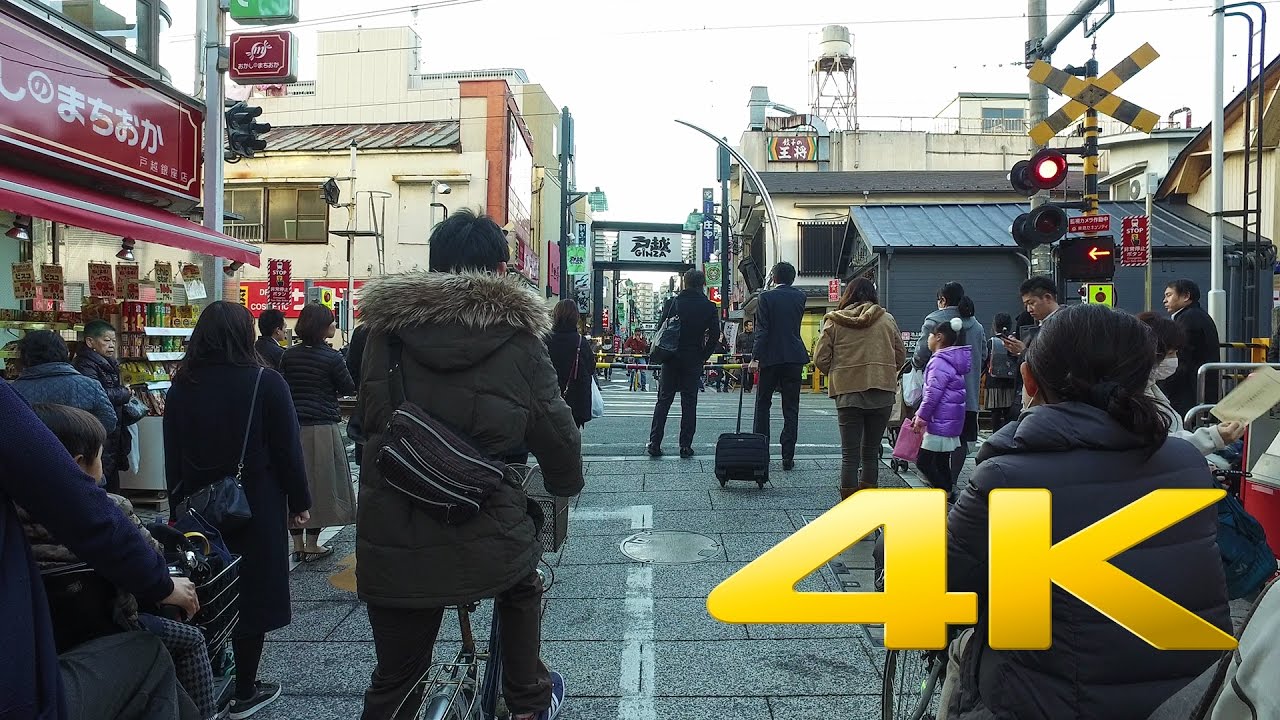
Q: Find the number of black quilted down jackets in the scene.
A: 3